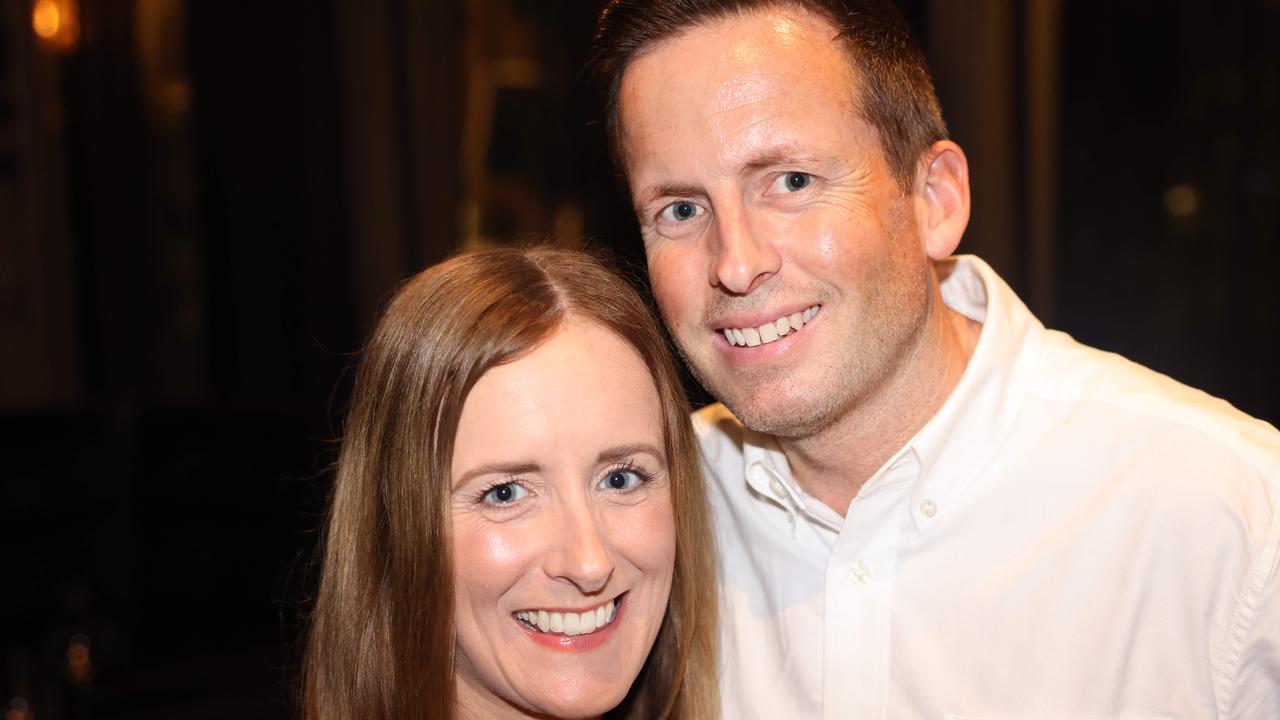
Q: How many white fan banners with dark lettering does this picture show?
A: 0